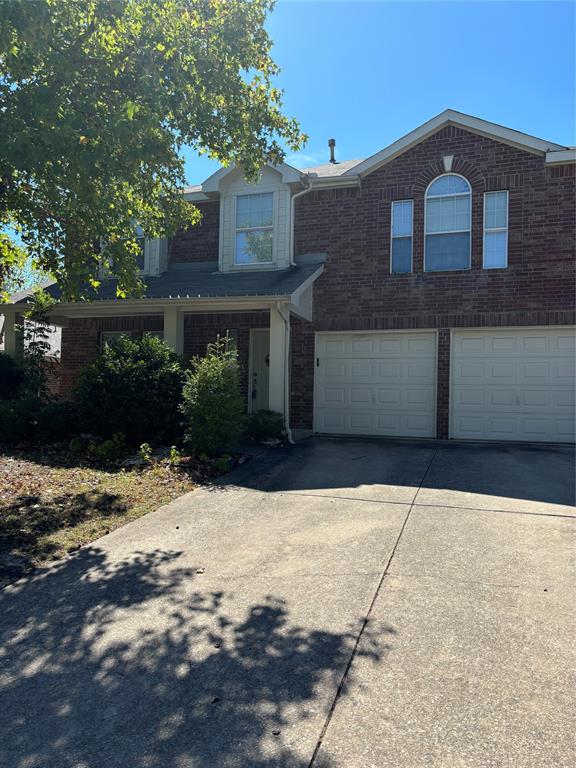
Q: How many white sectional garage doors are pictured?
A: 2